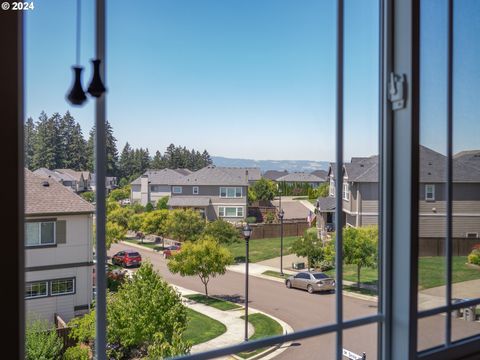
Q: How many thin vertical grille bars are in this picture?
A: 3